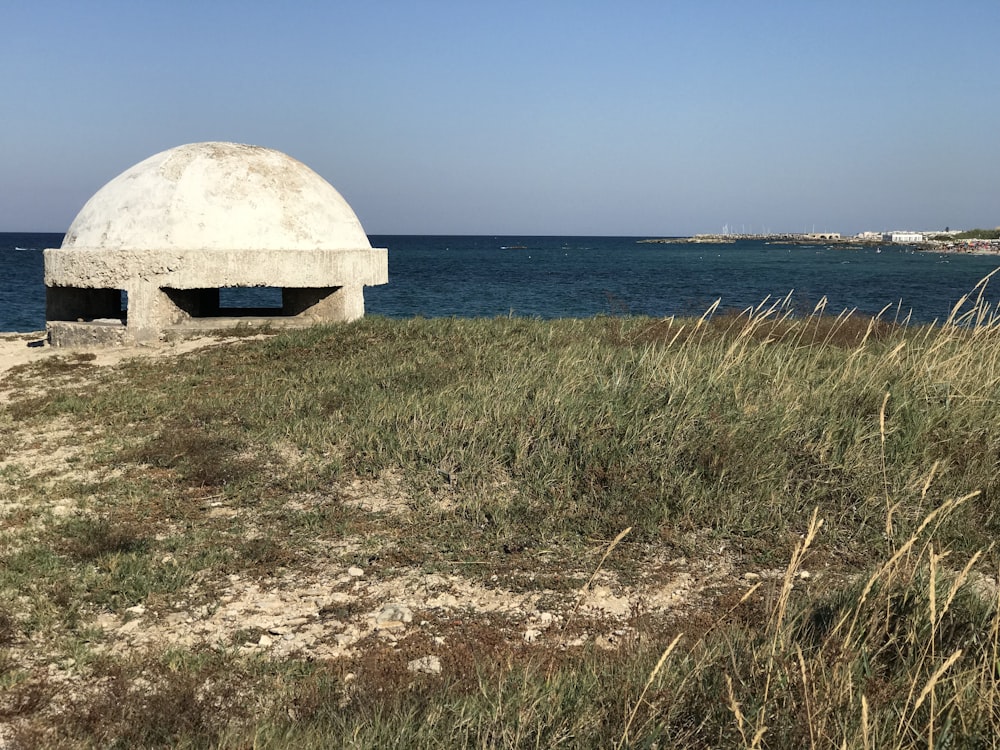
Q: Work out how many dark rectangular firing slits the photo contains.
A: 2